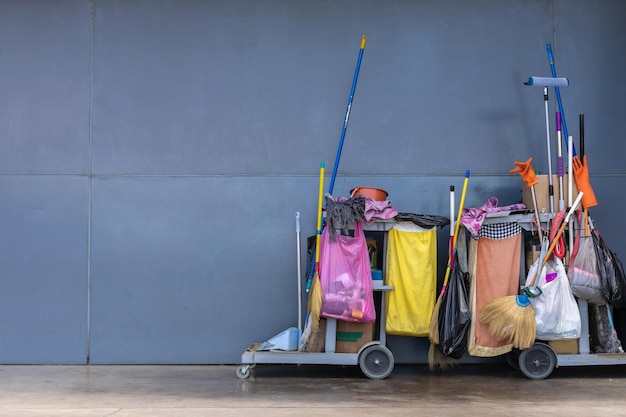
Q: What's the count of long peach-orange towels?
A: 1